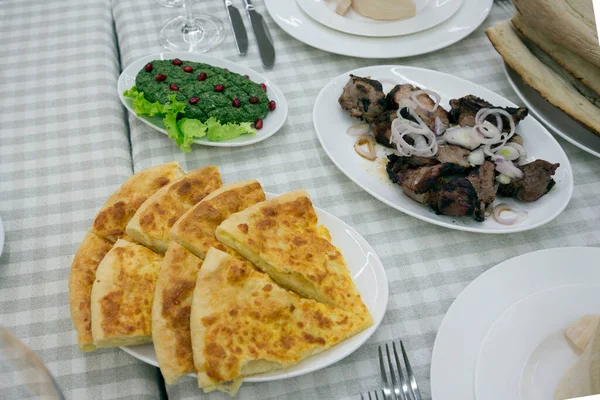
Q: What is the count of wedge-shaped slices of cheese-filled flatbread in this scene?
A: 8